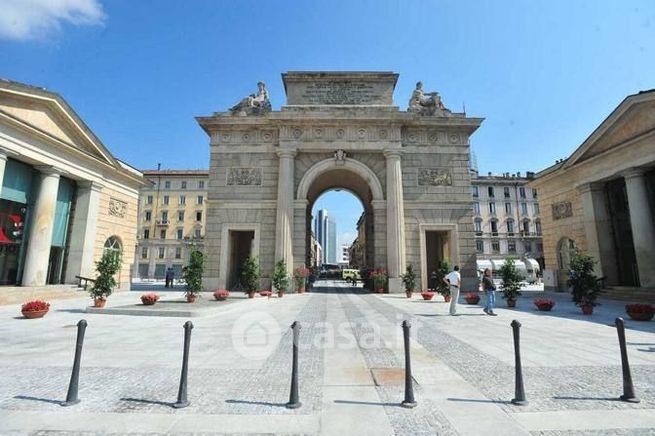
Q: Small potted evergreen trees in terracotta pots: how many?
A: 8